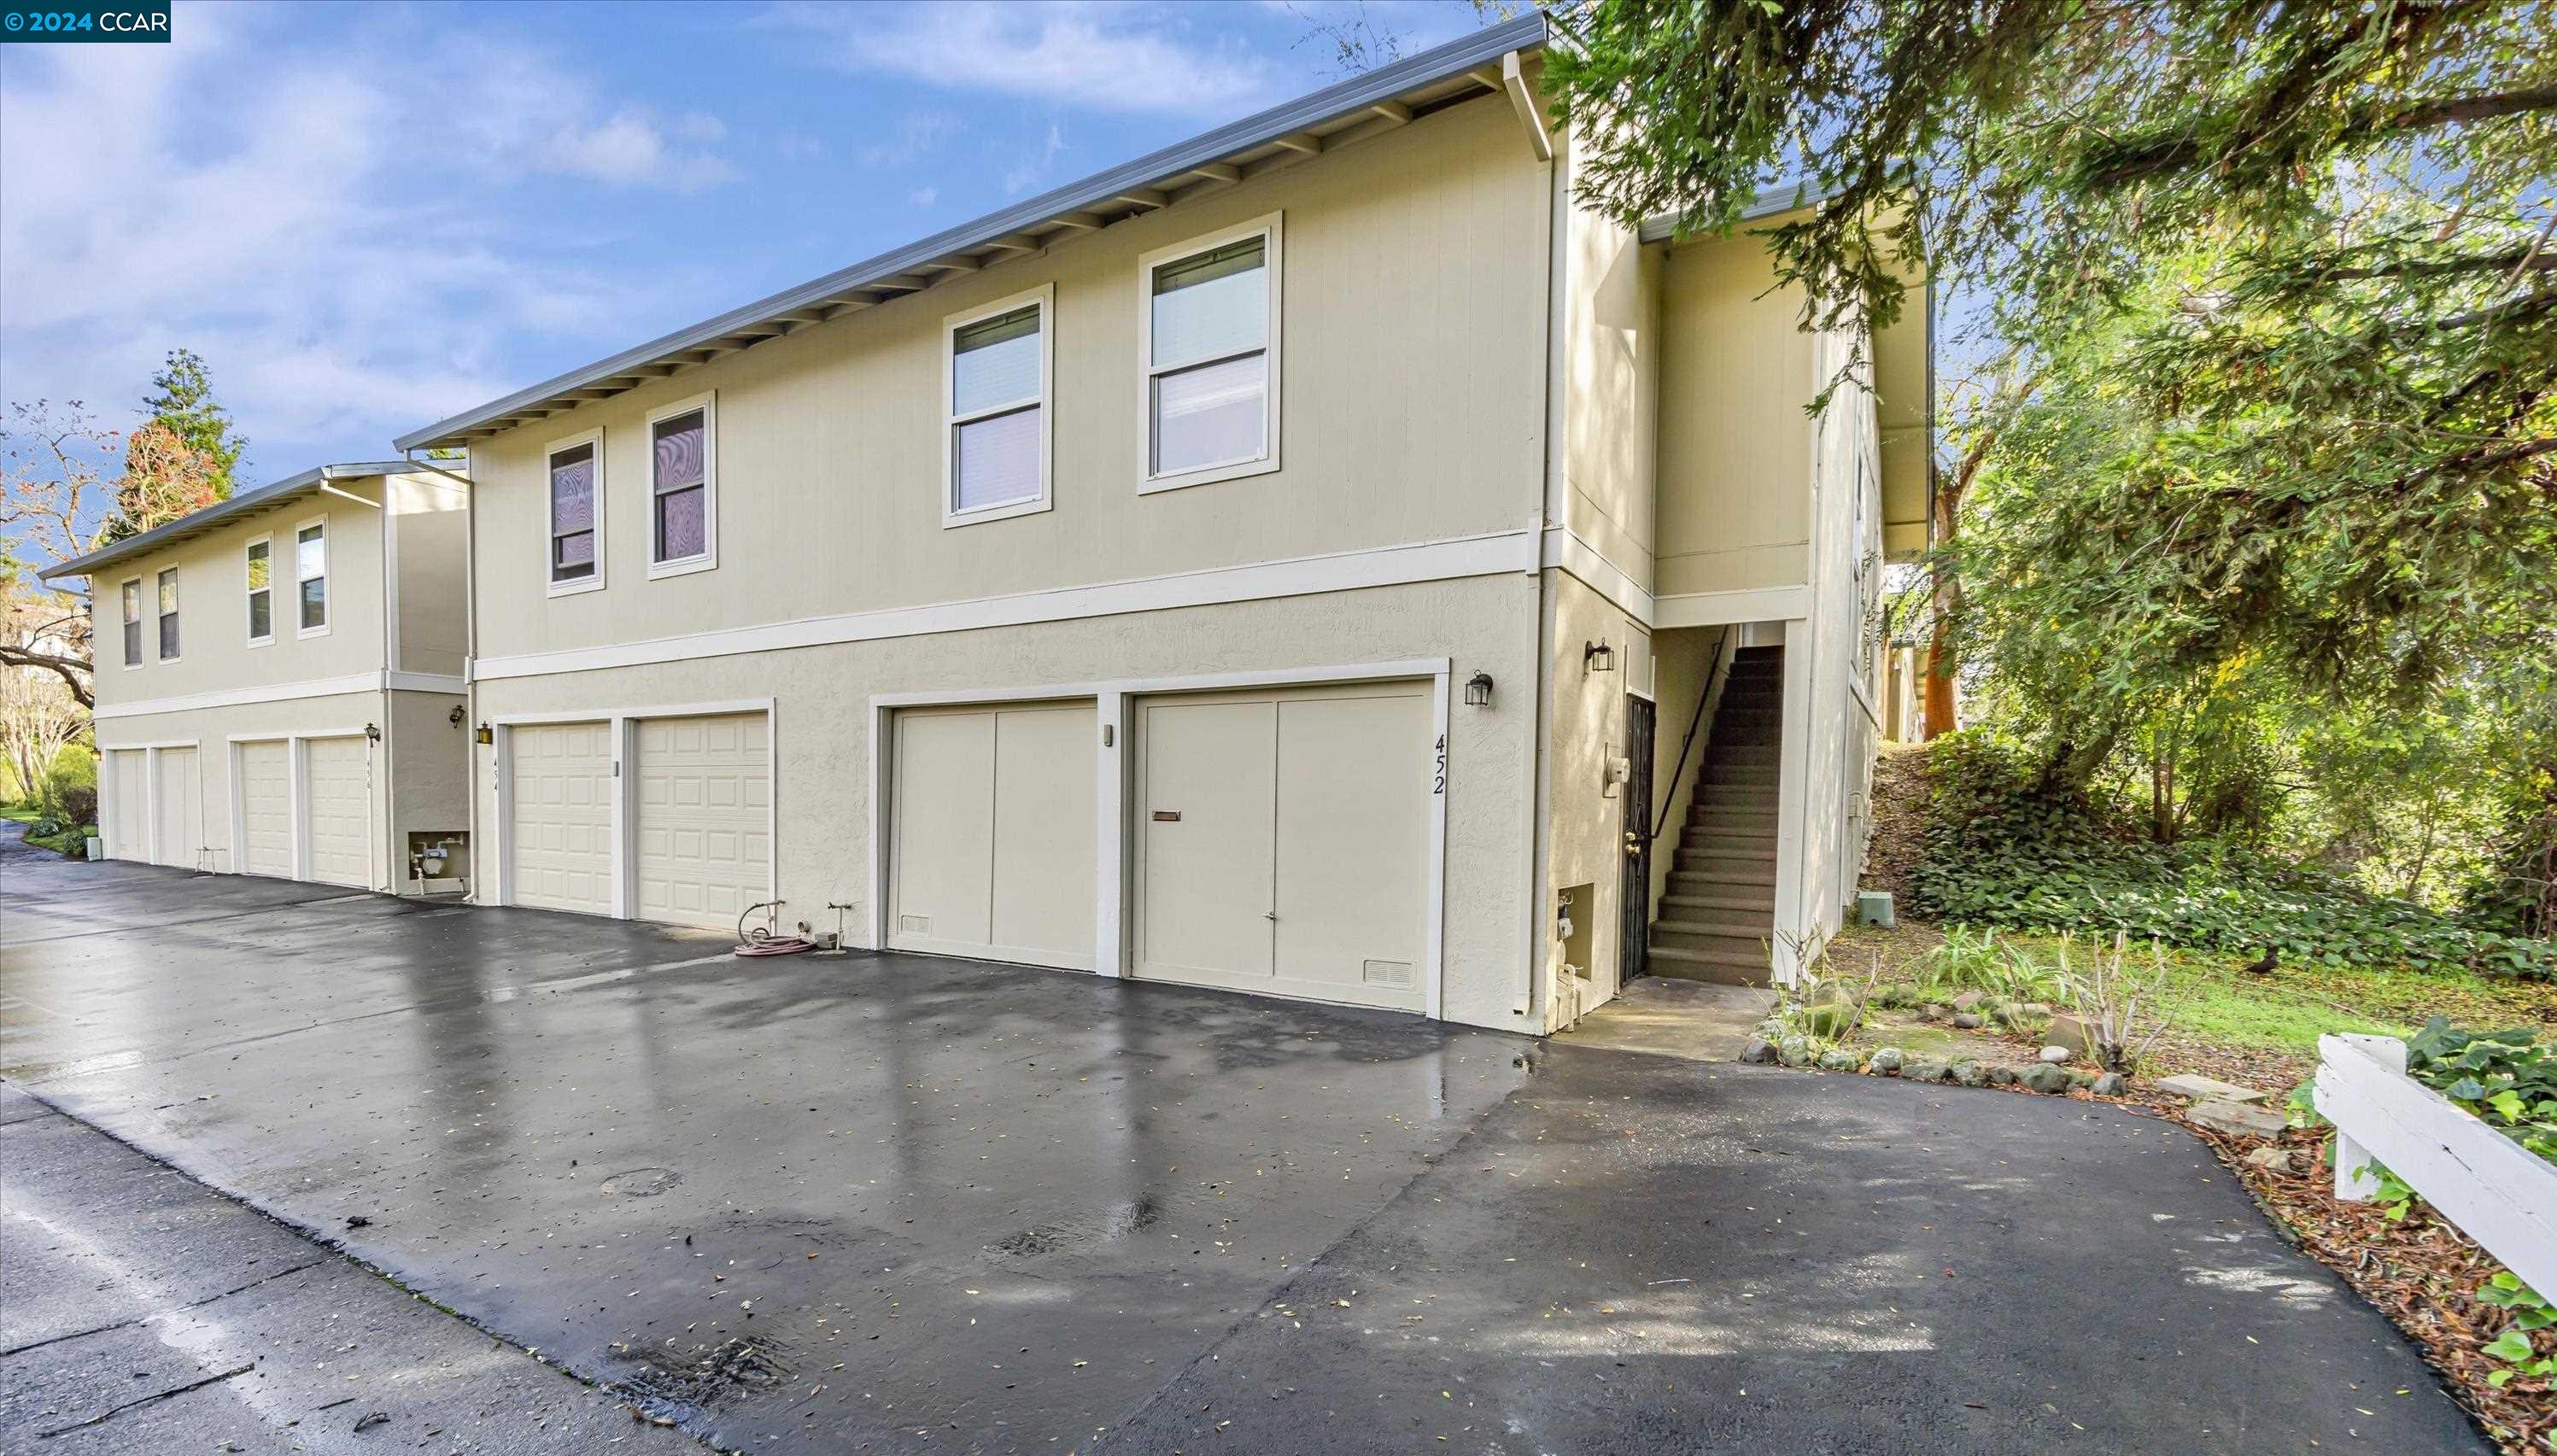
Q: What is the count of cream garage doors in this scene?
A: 8